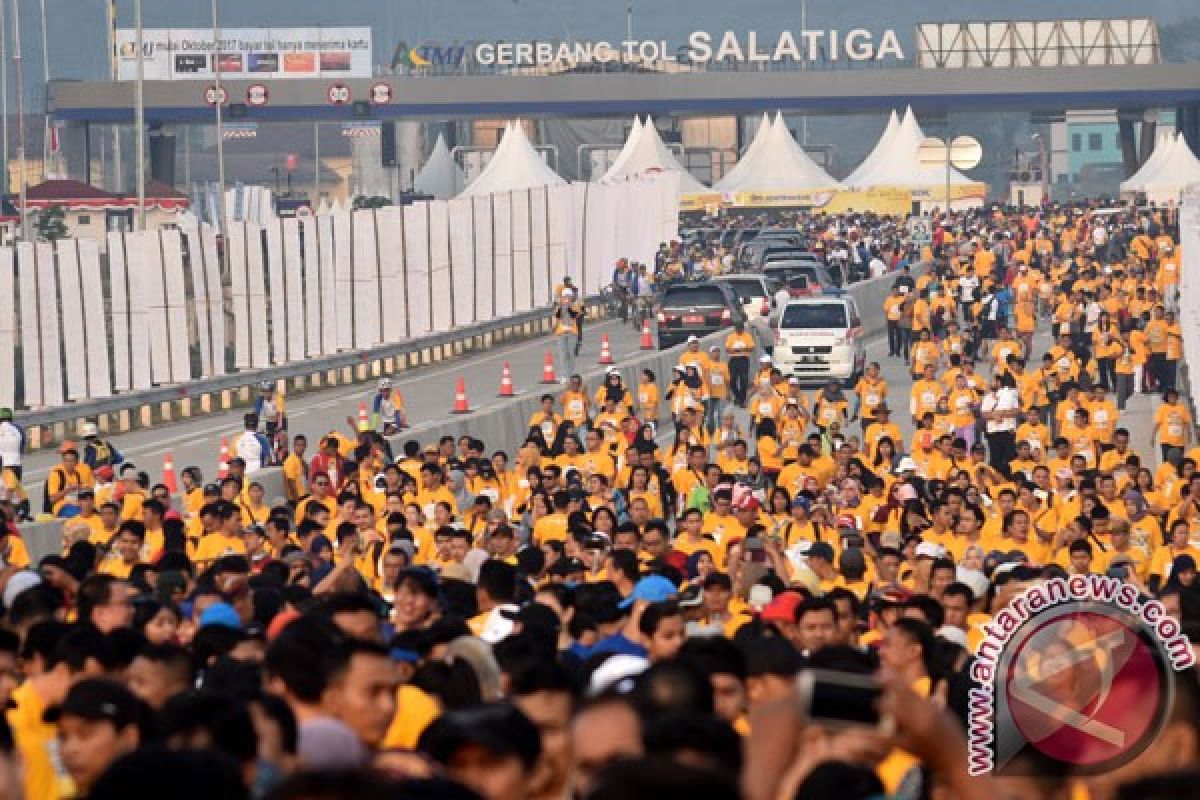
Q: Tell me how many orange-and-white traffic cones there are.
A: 8